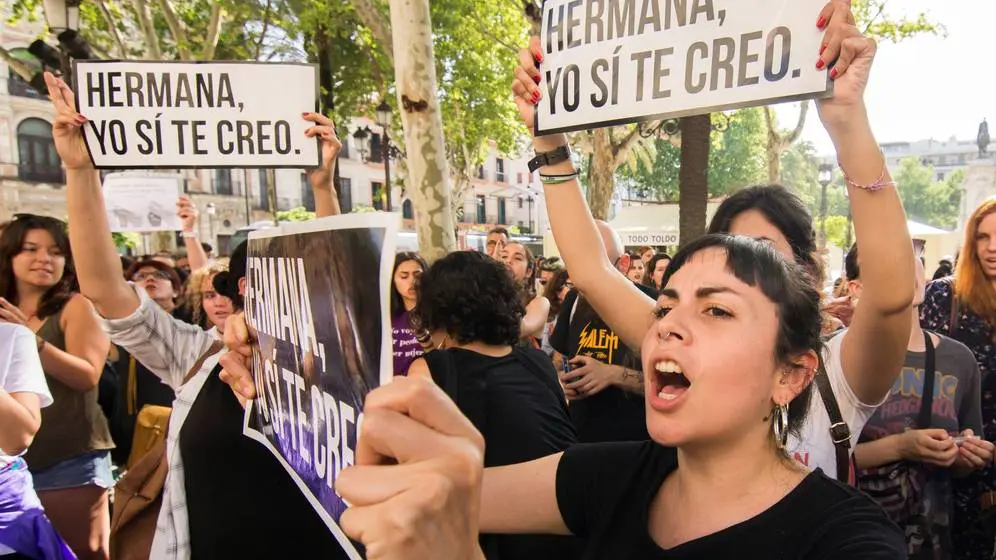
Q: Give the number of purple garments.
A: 2